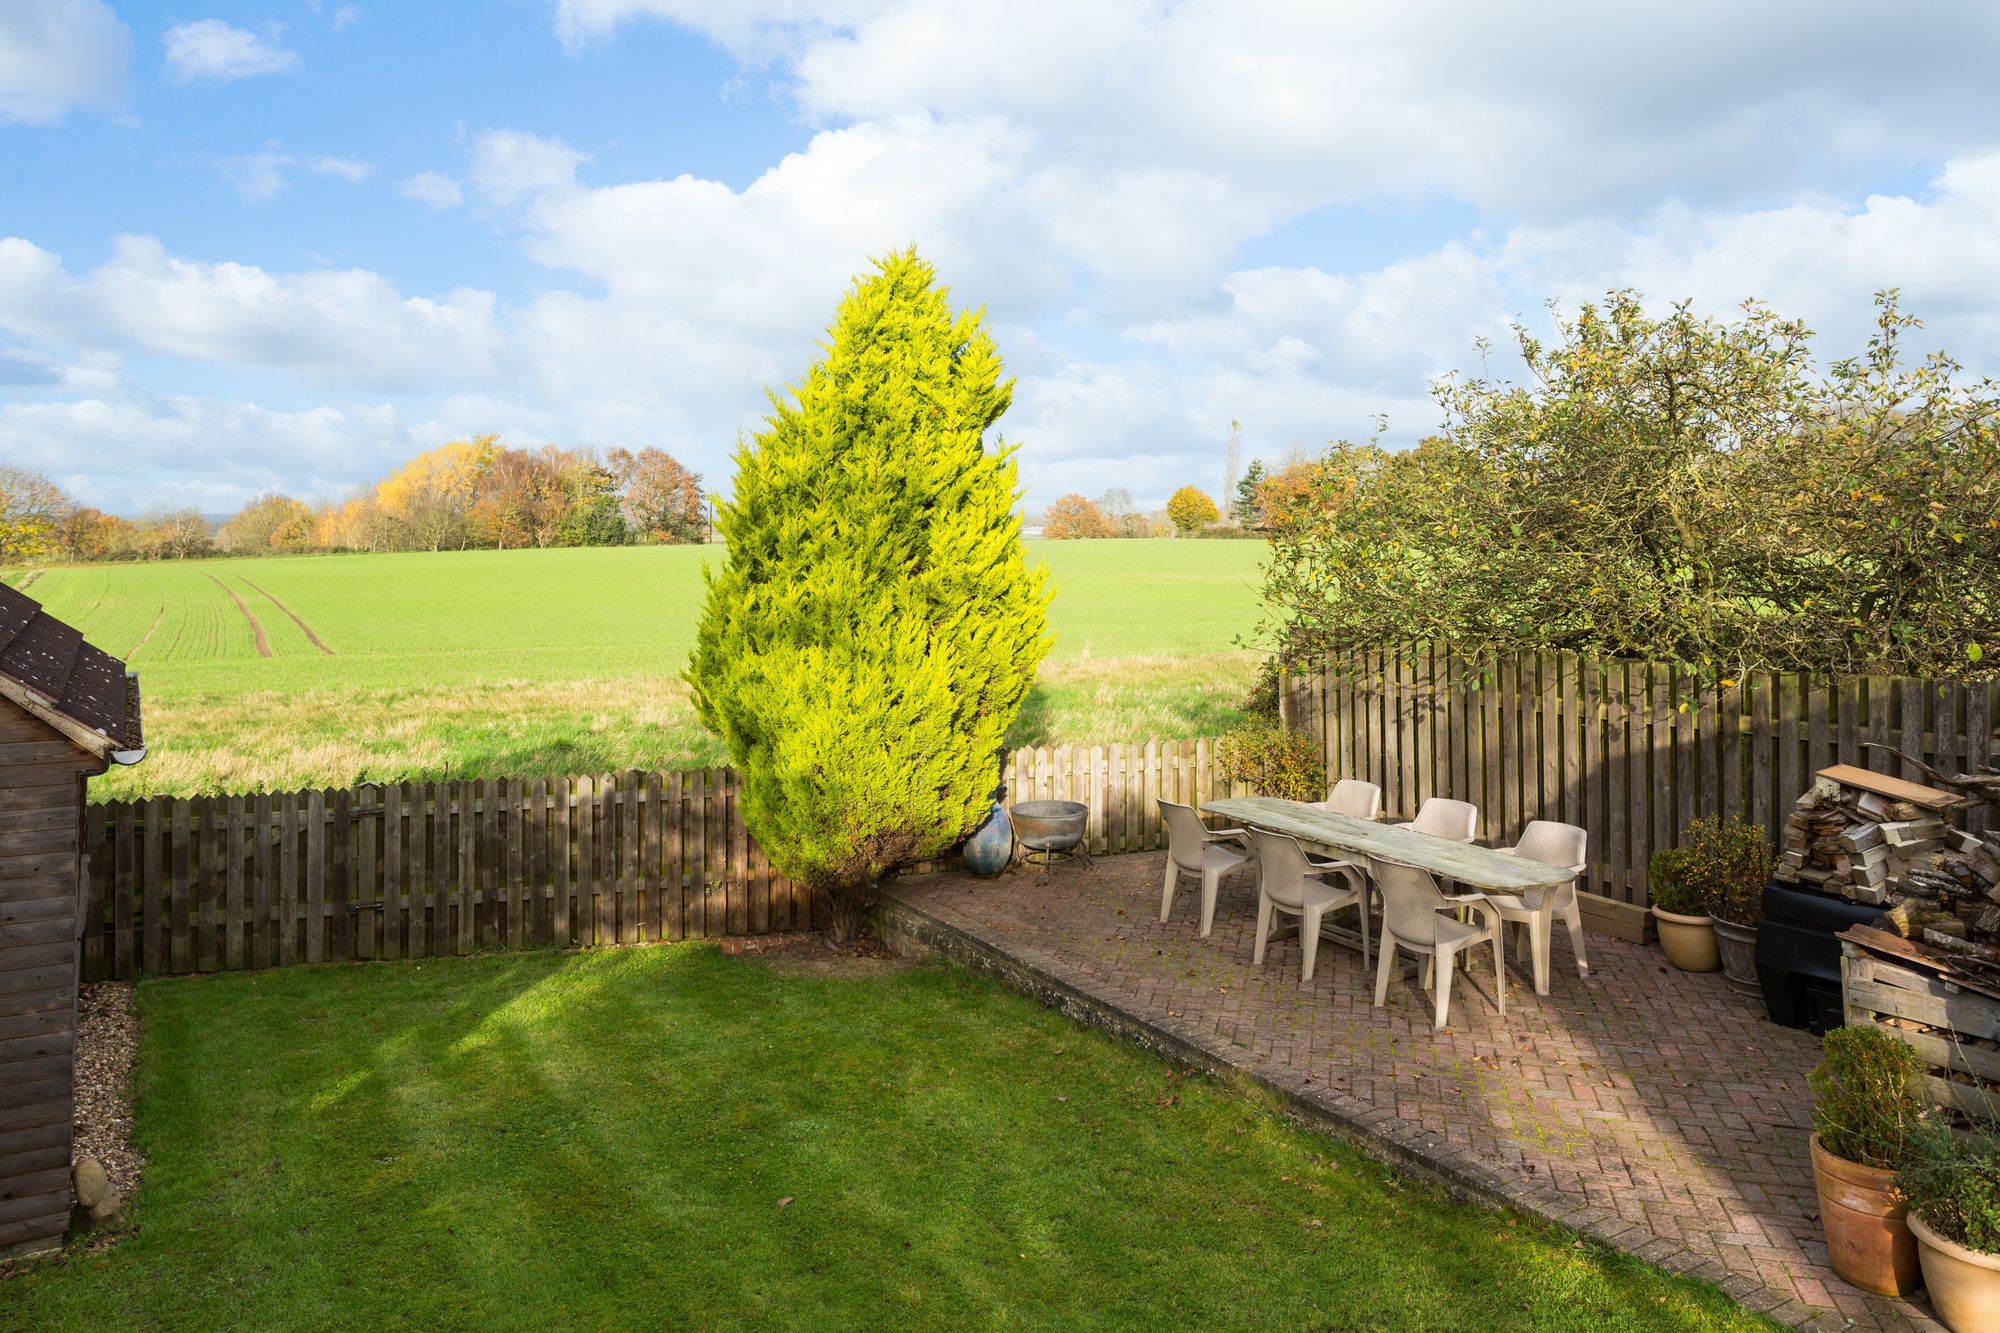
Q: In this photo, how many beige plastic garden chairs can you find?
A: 6